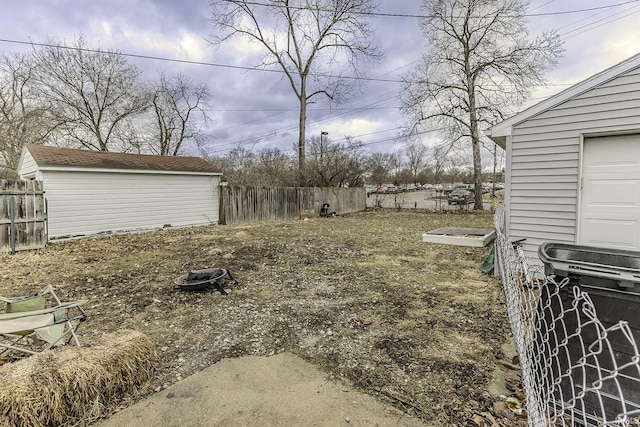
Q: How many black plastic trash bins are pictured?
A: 1